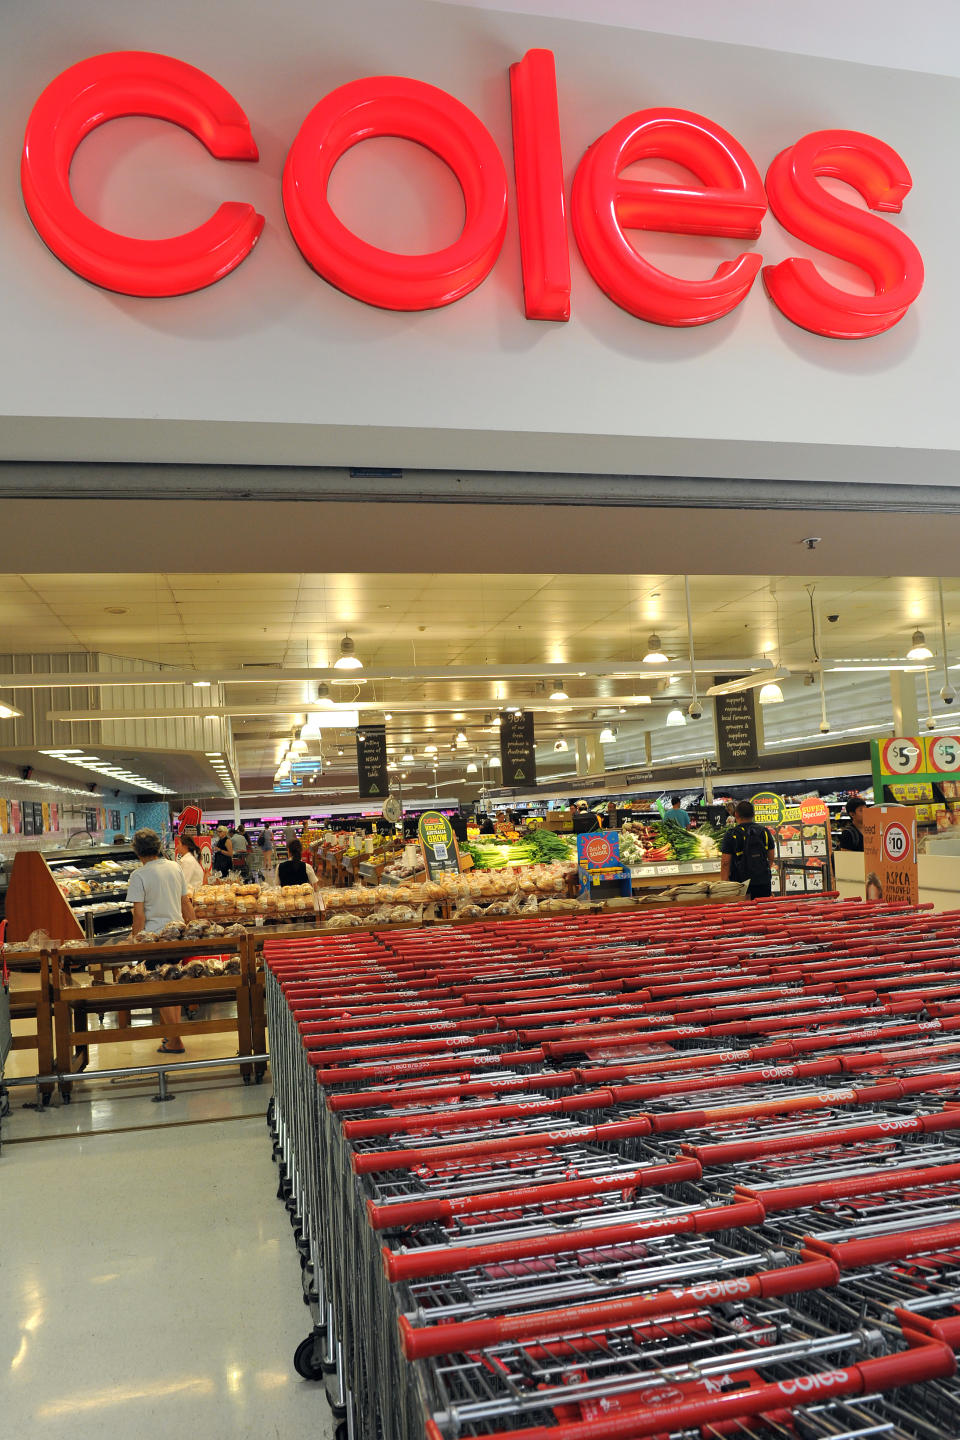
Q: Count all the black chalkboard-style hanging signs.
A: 3